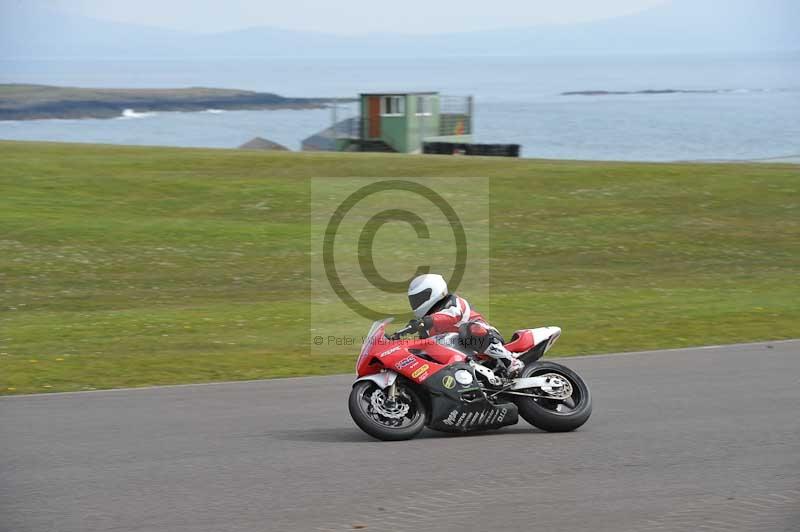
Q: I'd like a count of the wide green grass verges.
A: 1